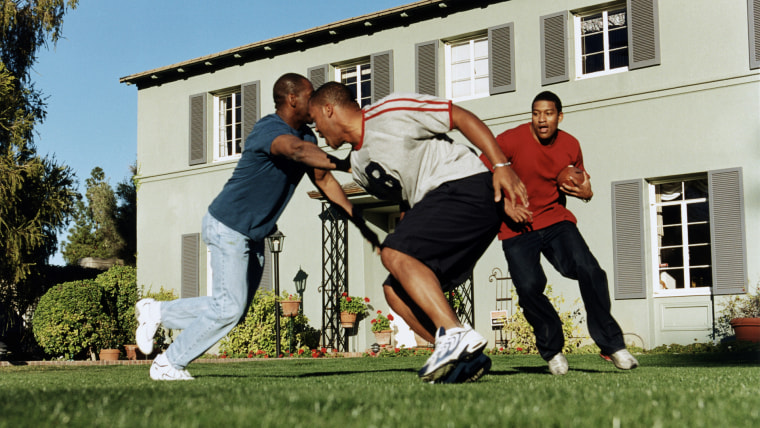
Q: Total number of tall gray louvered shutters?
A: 13